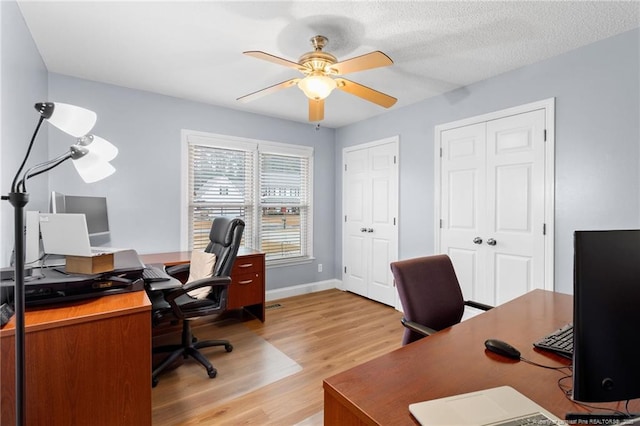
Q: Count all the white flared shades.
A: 3